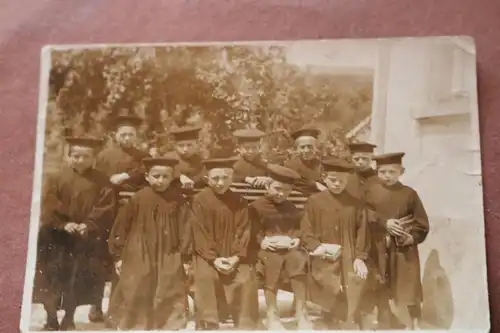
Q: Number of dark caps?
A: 11